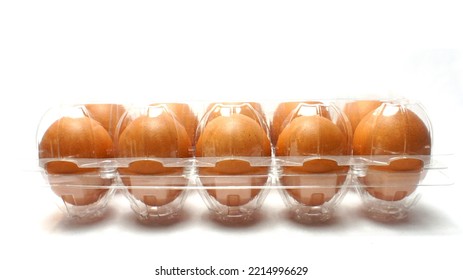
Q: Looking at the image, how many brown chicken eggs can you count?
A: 10